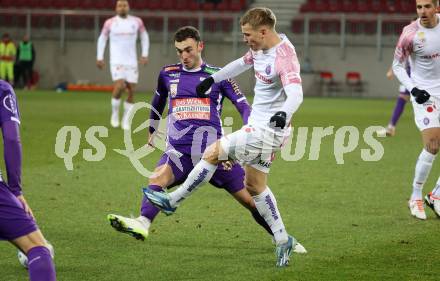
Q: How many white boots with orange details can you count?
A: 2